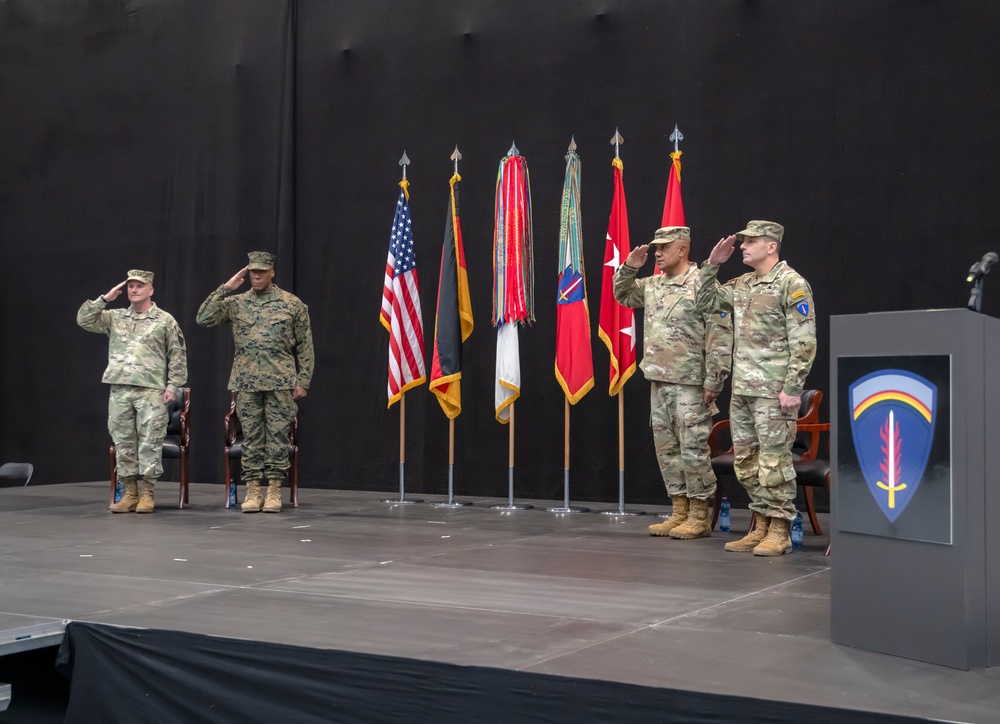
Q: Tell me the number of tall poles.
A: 6